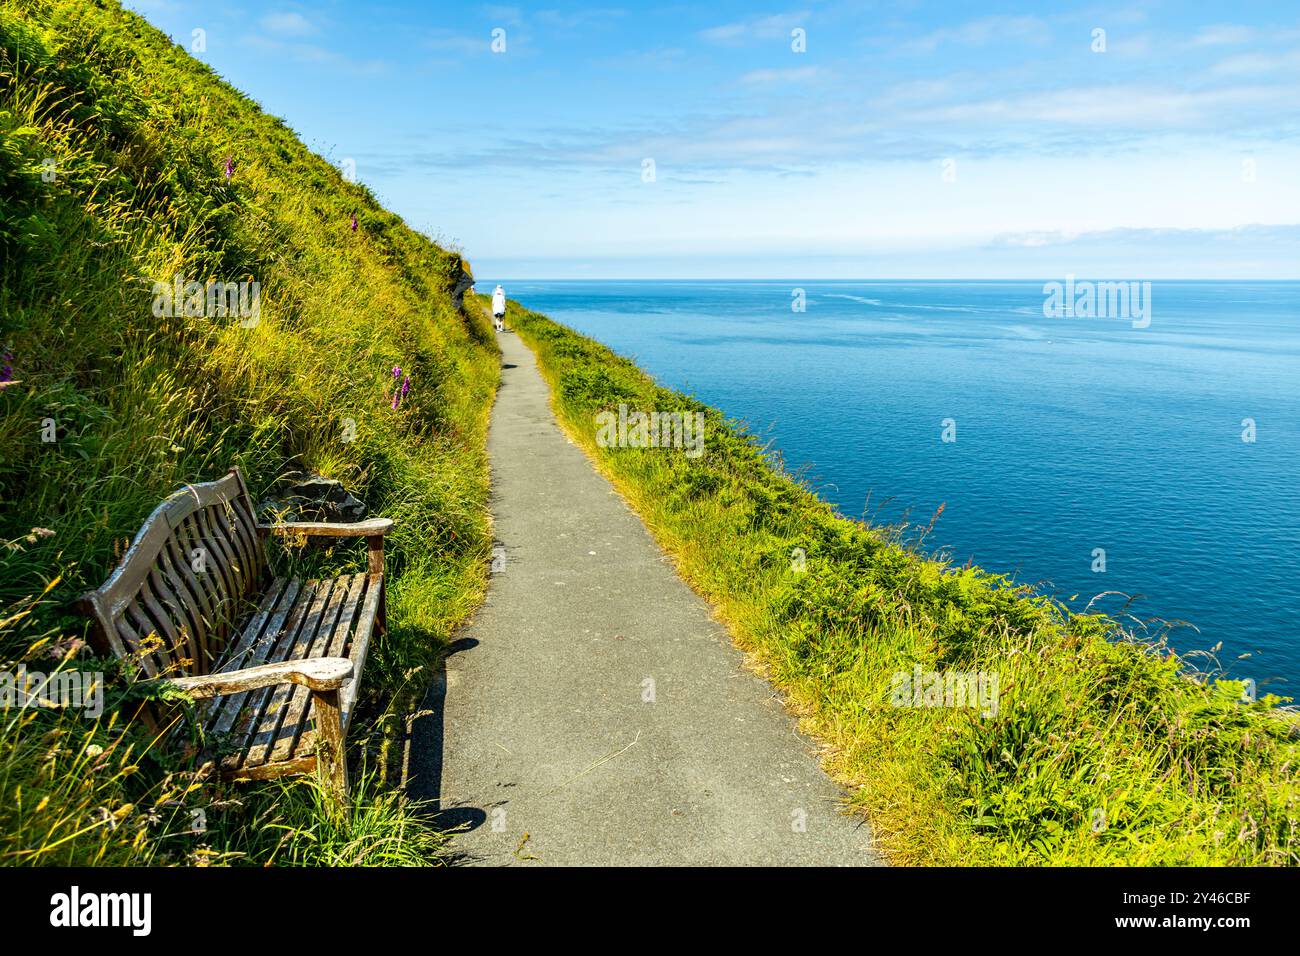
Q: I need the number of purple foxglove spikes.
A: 6